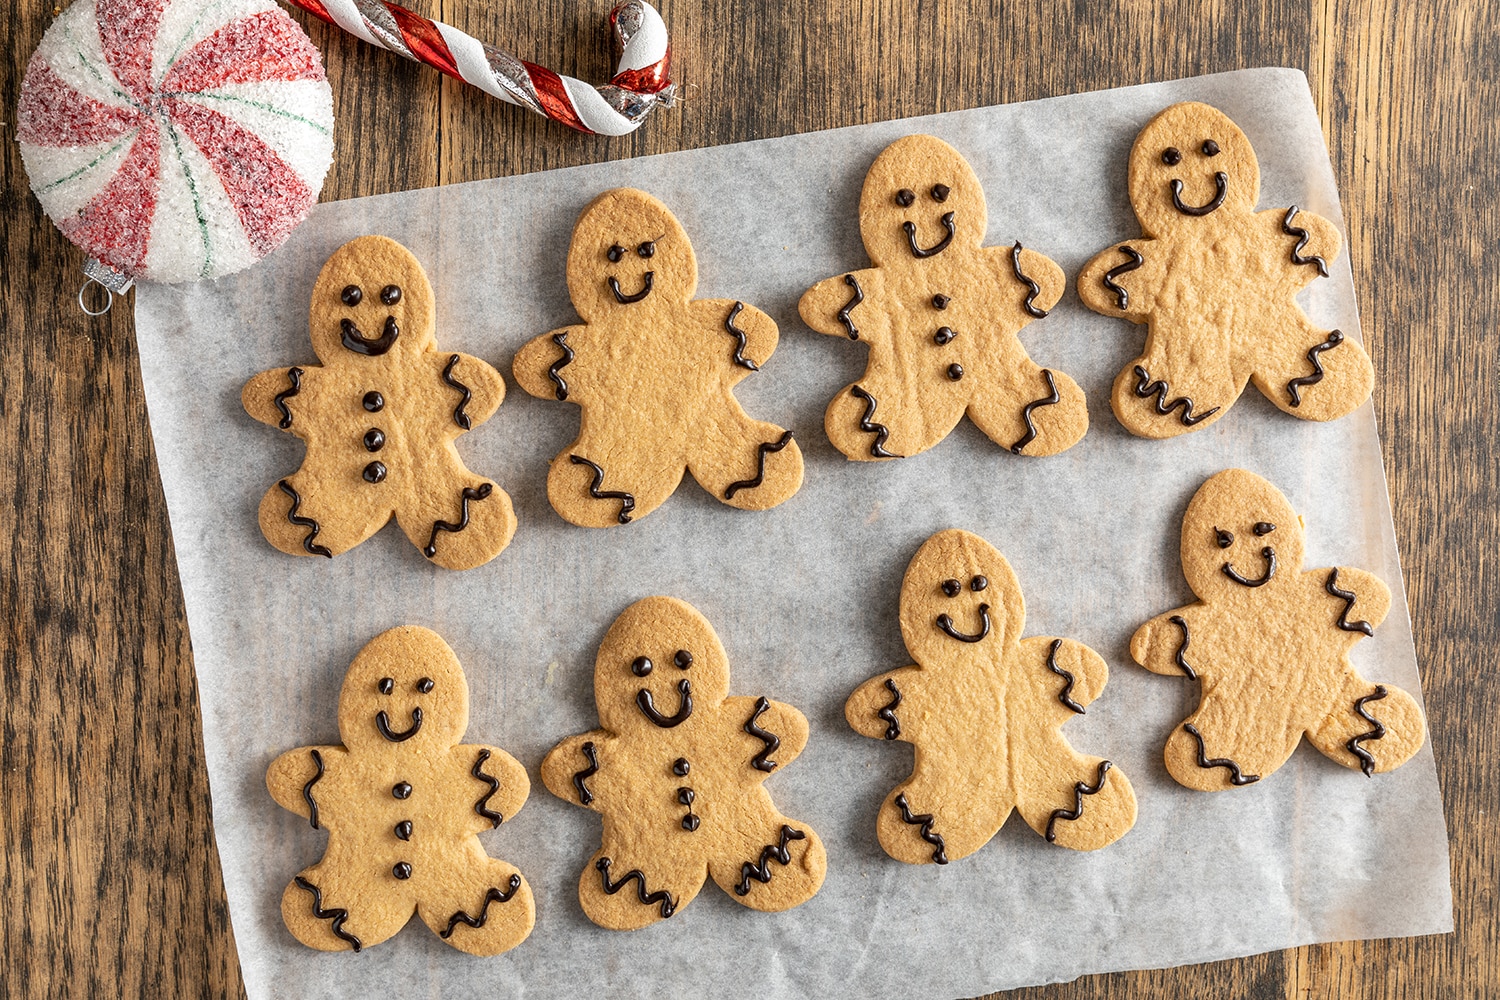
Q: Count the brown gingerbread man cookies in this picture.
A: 8